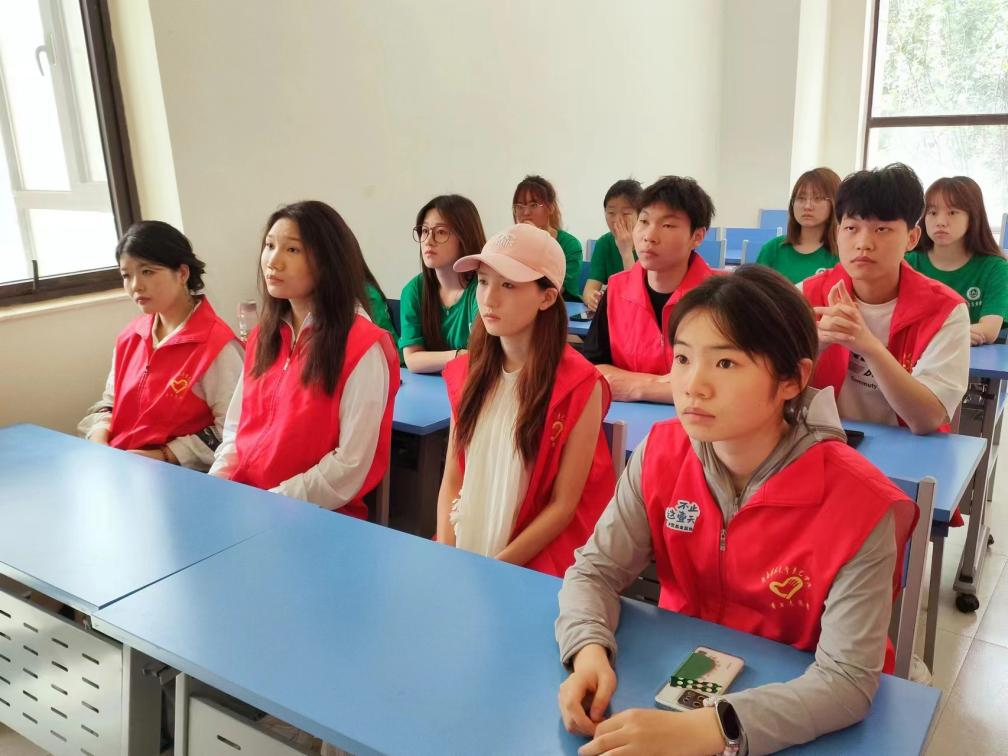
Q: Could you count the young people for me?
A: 12